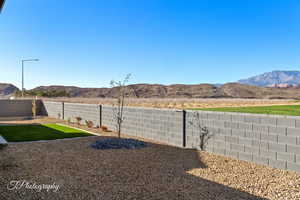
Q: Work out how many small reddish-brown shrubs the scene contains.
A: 3